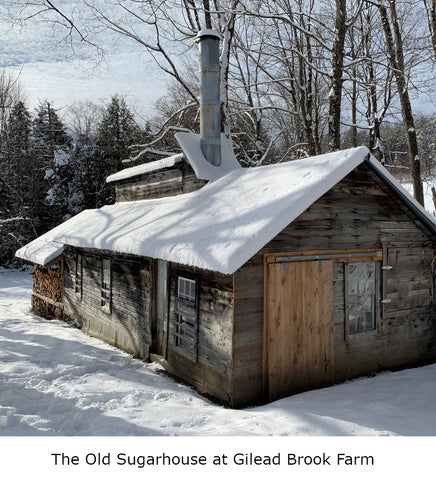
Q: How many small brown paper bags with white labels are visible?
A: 0